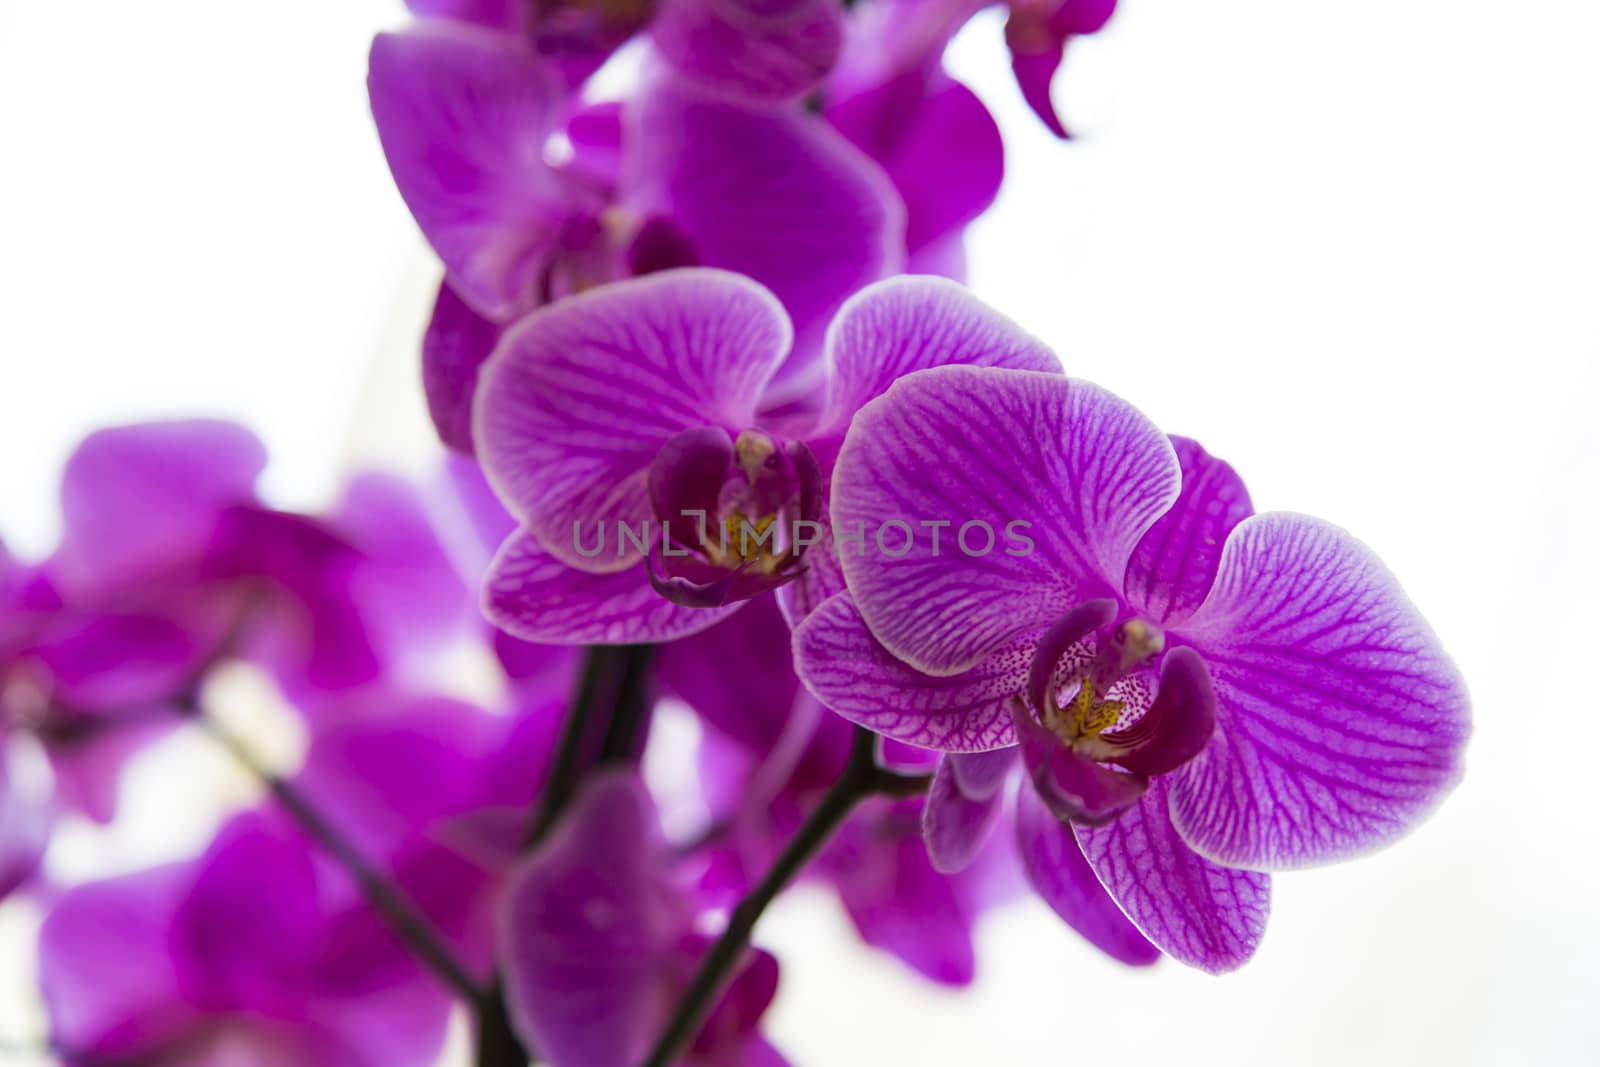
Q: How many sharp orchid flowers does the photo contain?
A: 2